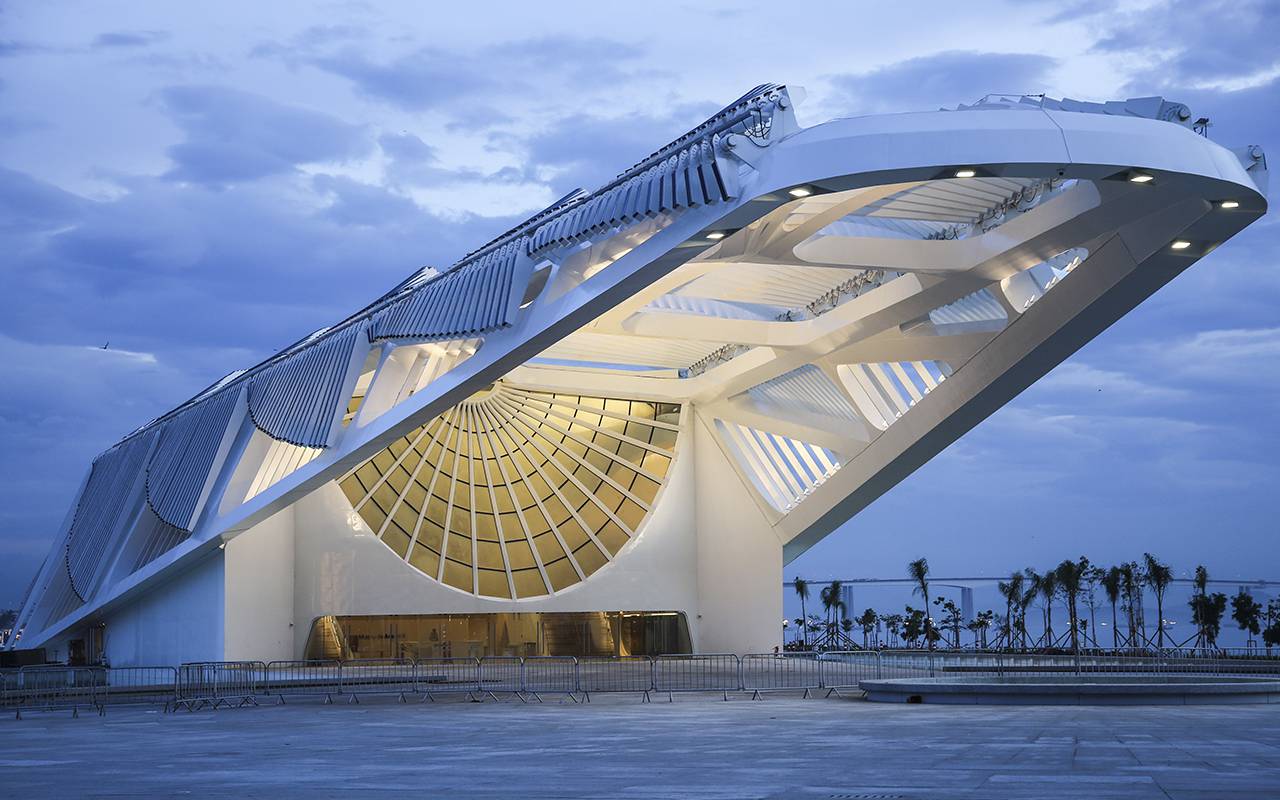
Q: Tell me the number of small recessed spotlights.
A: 6